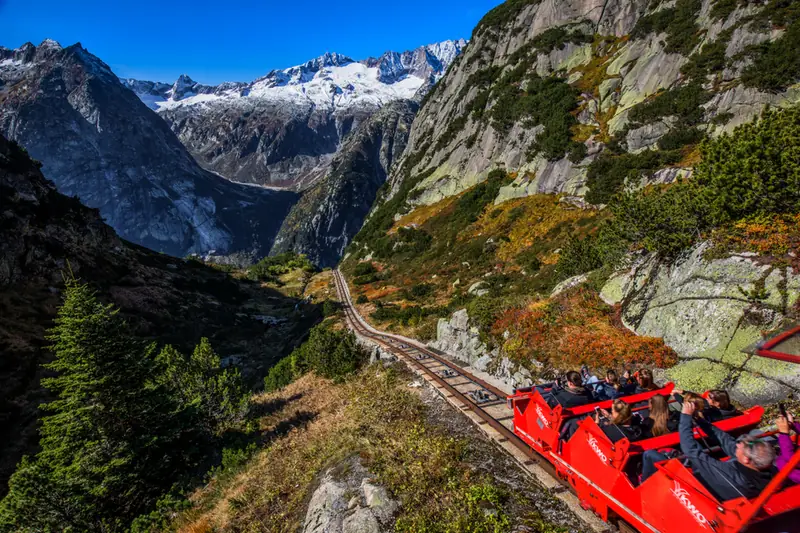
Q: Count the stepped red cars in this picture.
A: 3